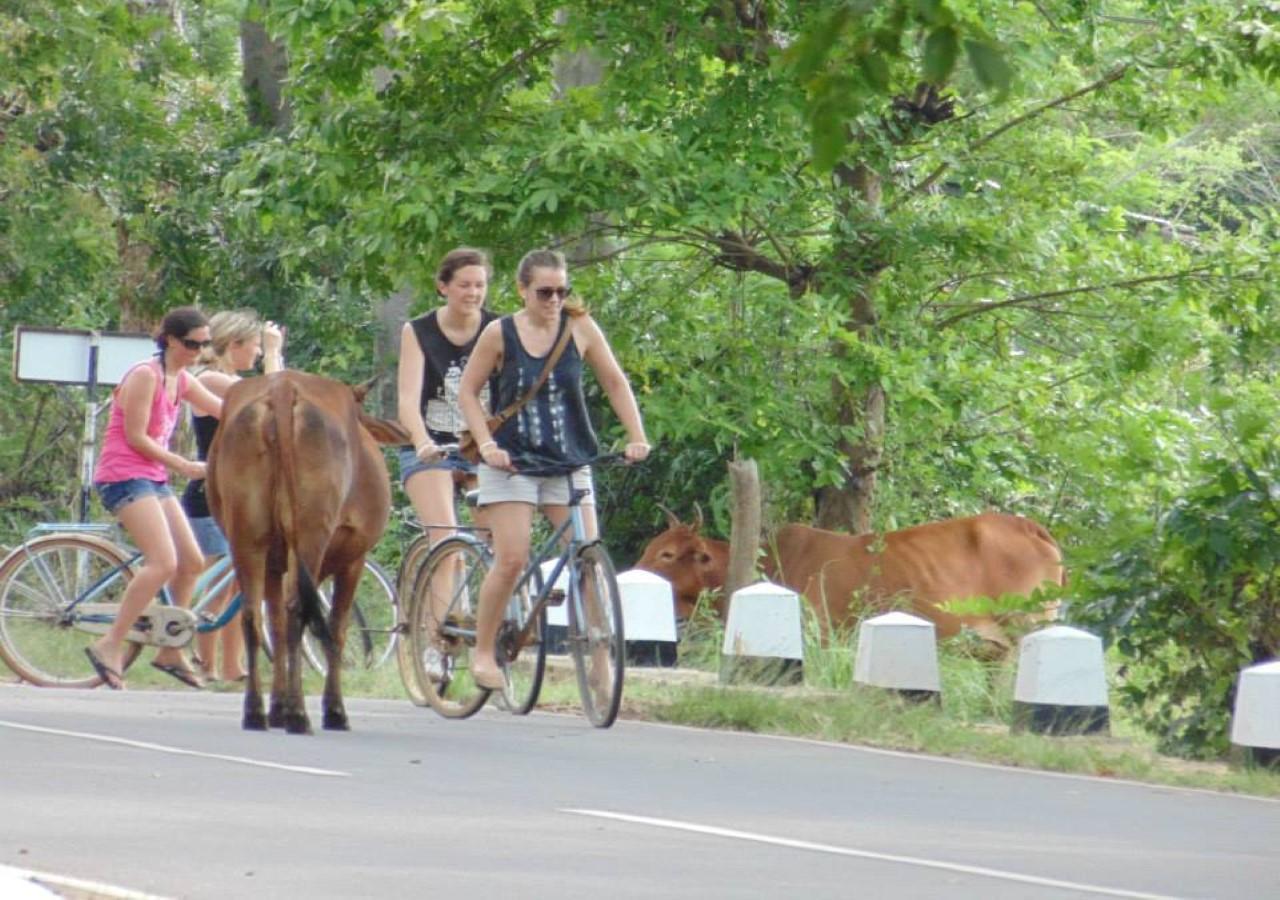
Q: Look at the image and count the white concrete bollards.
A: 6